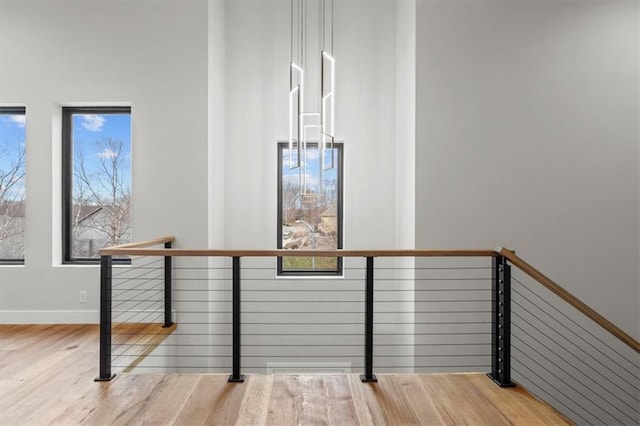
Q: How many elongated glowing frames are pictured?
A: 6